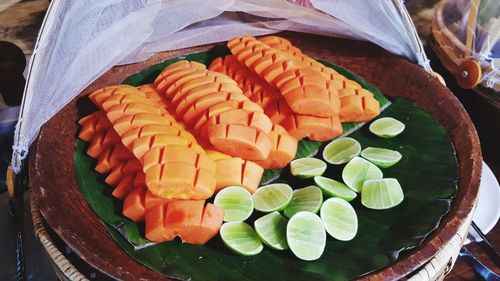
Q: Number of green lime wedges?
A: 14